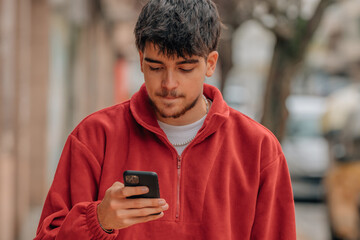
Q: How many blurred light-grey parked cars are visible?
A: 1